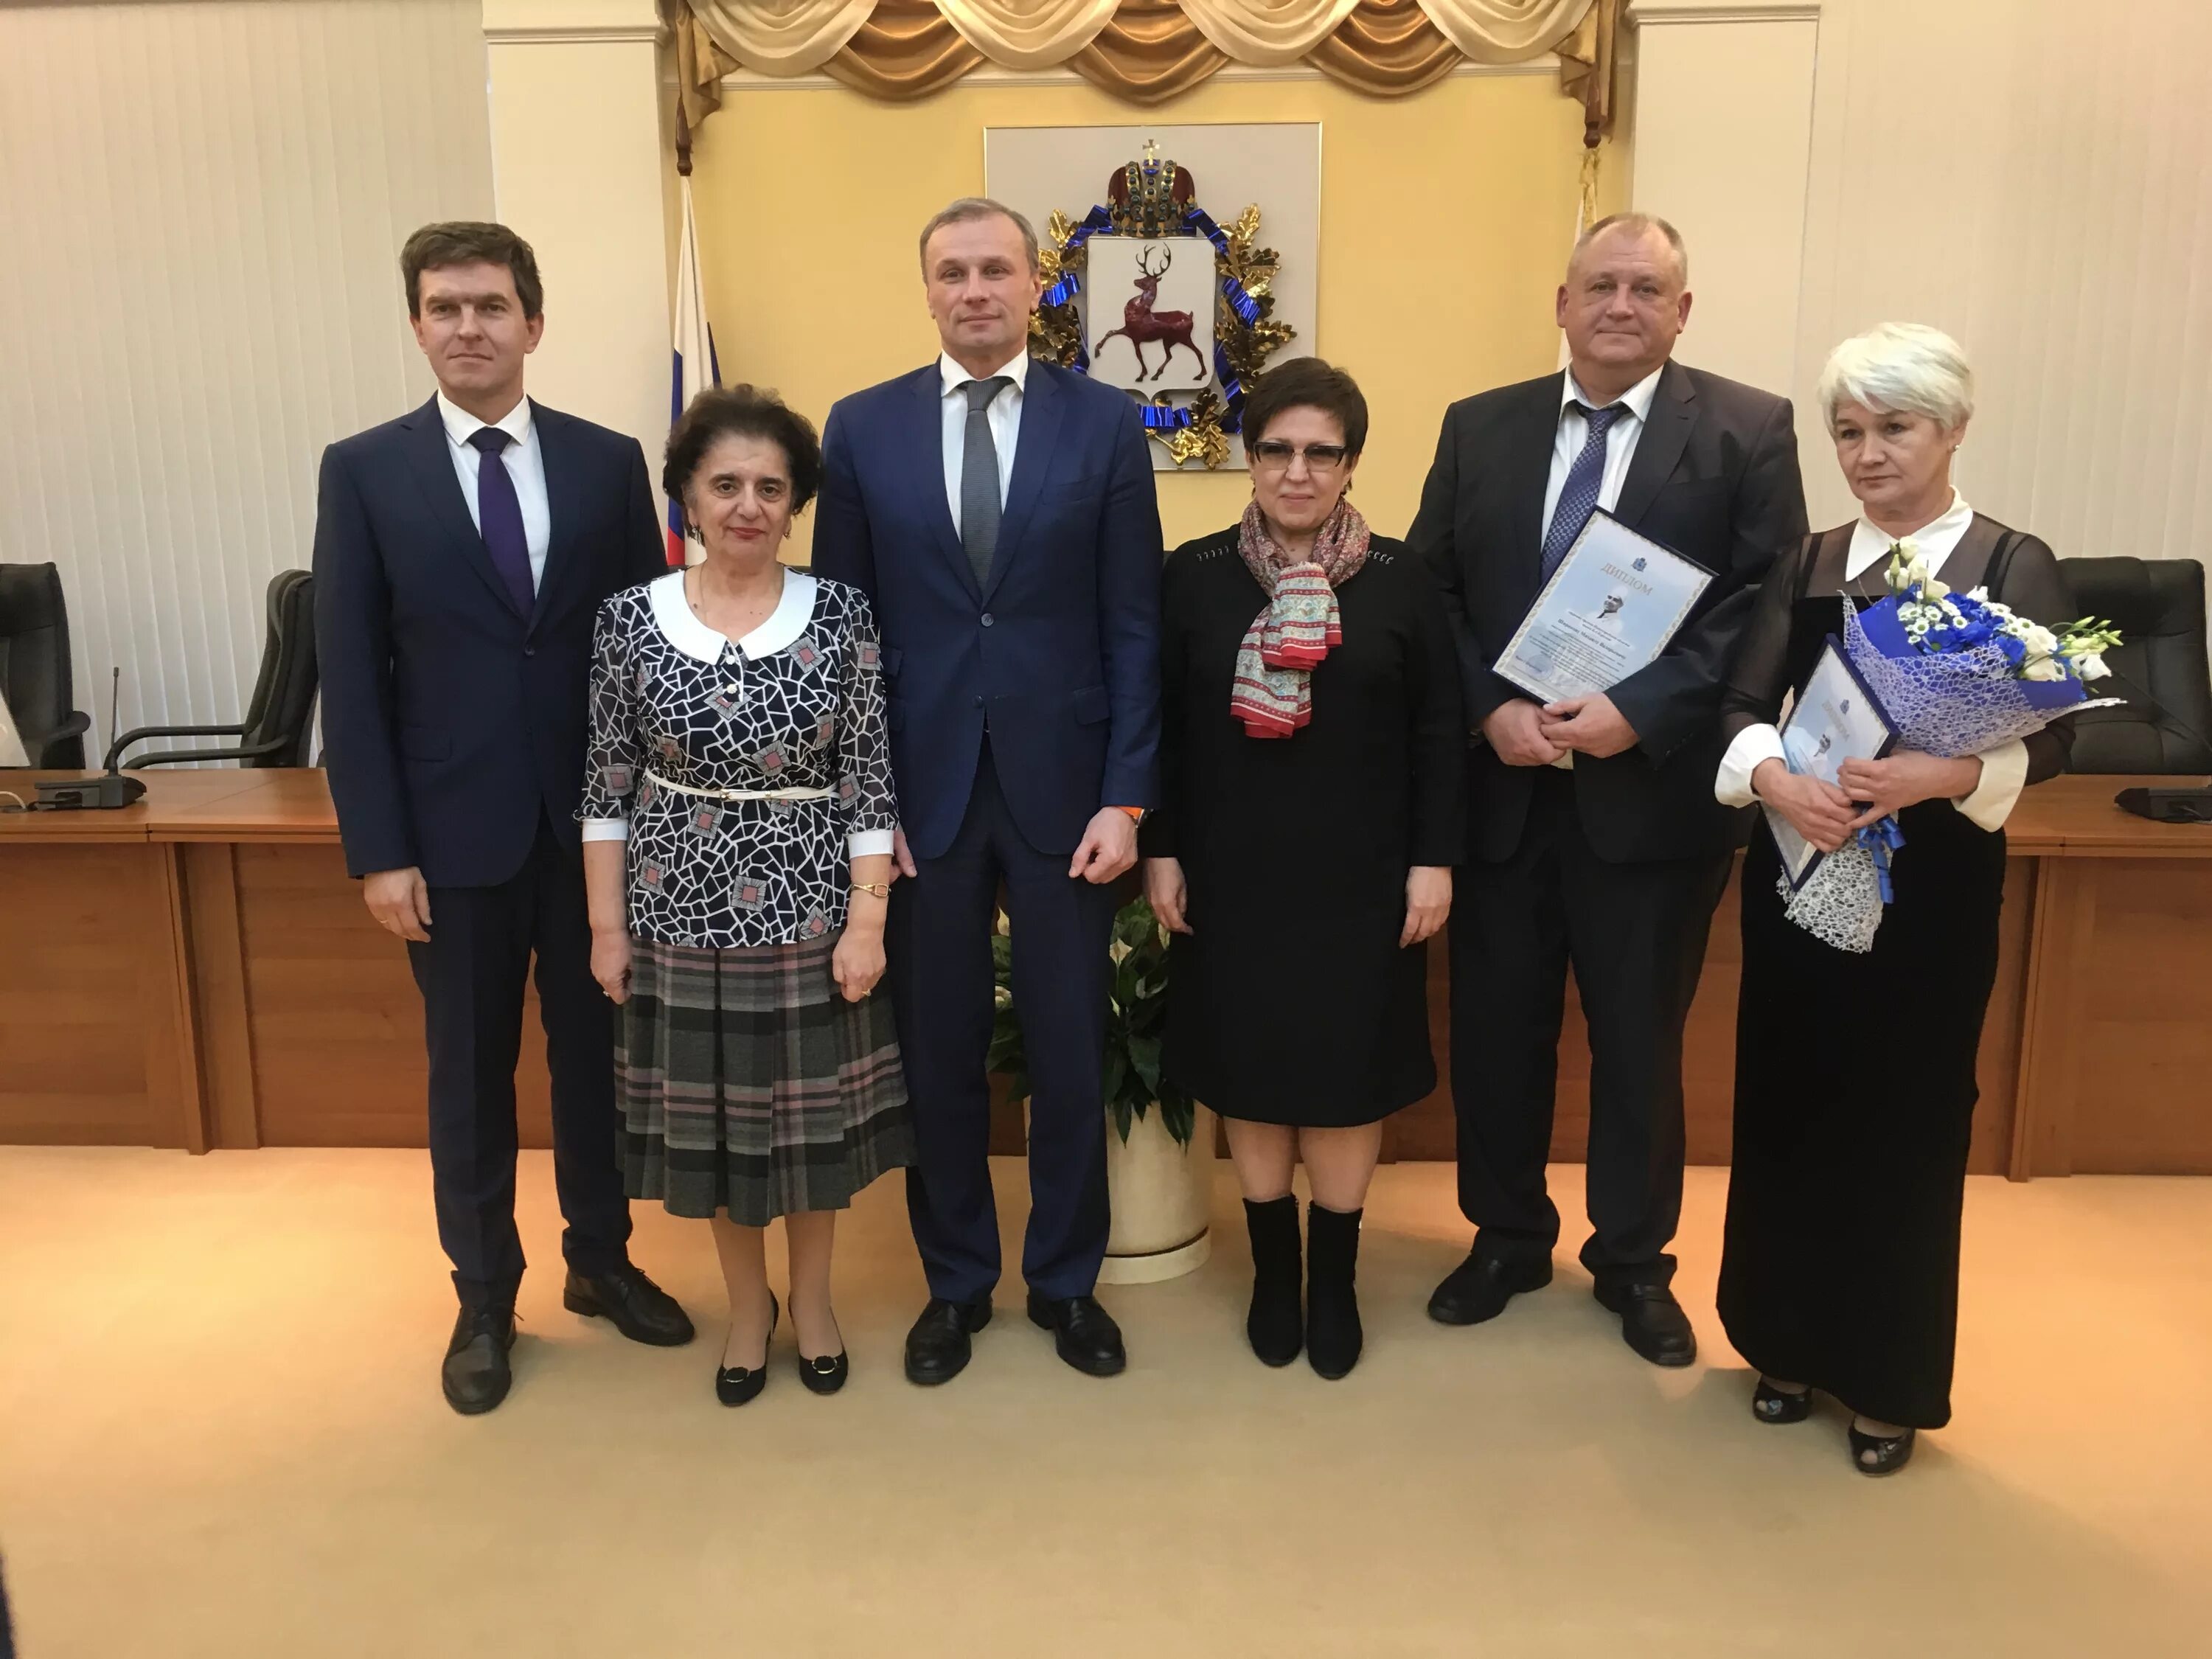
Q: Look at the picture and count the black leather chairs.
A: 3